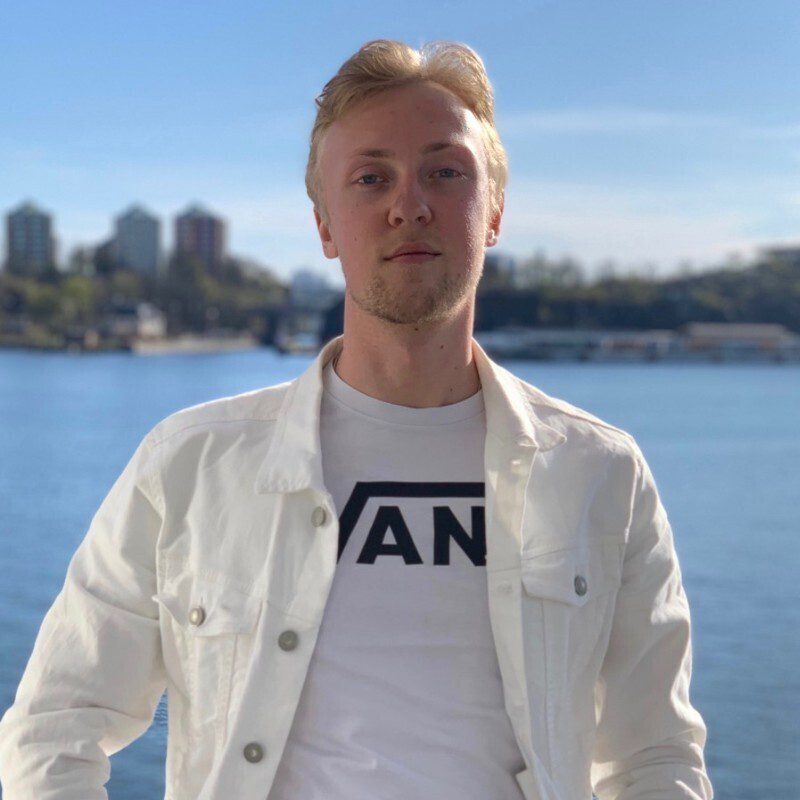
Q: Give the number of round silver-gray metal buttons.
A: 5